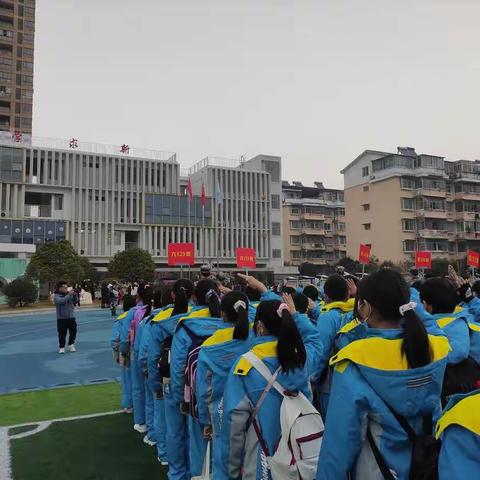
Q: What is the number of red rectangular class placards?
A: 5